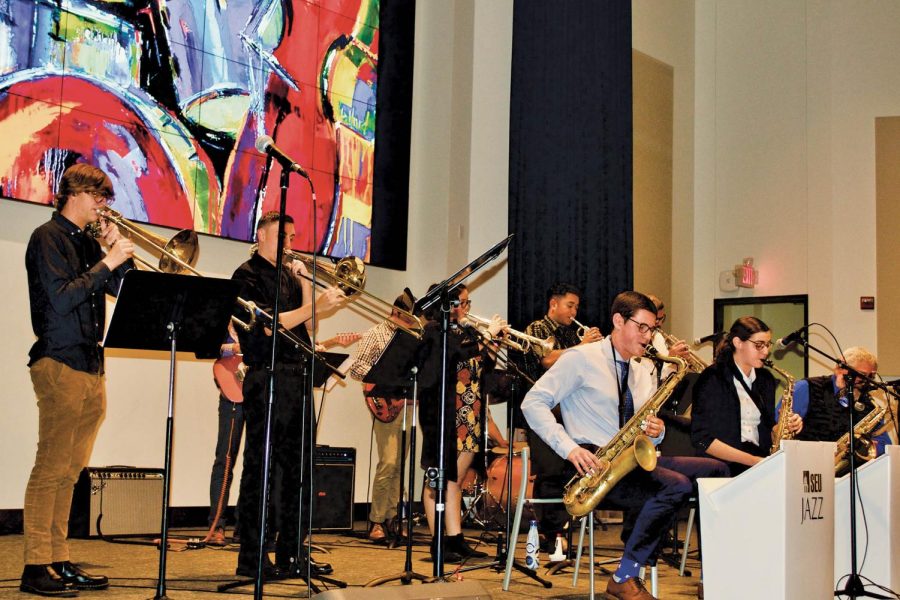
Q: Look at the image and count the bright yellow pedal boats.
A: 0